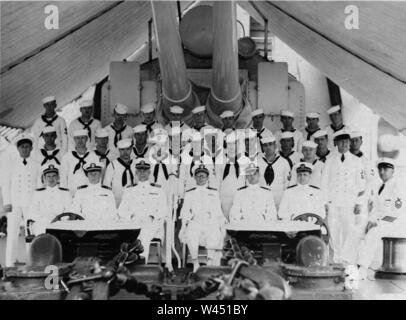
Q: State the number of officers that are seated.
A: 6